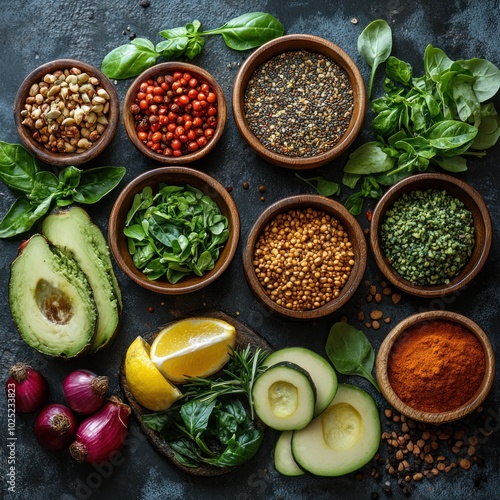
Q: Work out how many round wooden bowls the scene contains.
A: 7